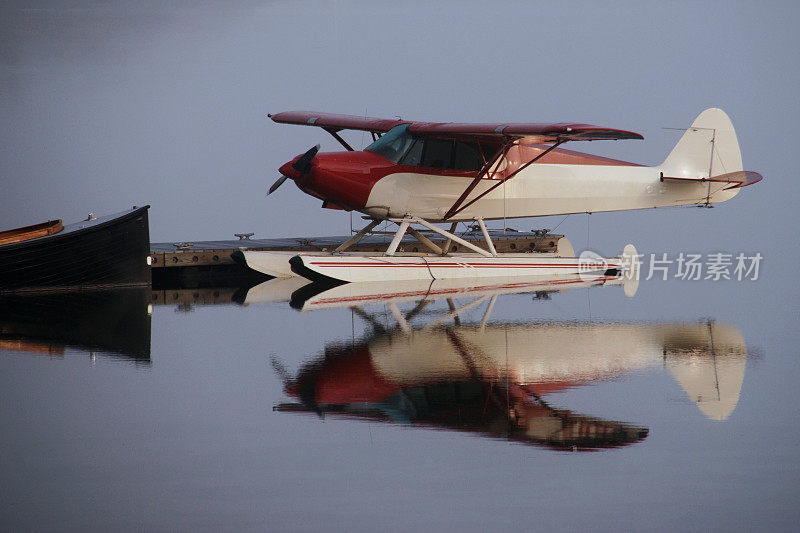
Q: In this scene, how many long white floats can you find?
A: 2